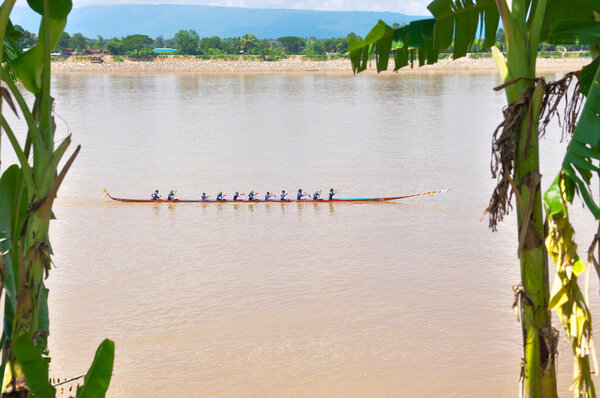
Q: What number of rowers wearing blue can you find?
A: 11